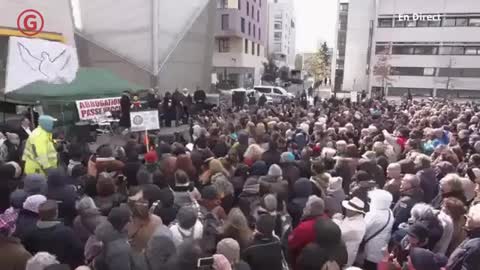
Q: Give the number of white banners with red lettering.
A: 1